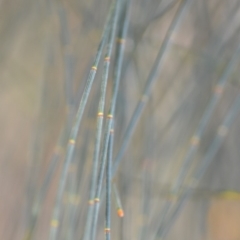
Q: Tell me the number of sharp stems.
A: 4